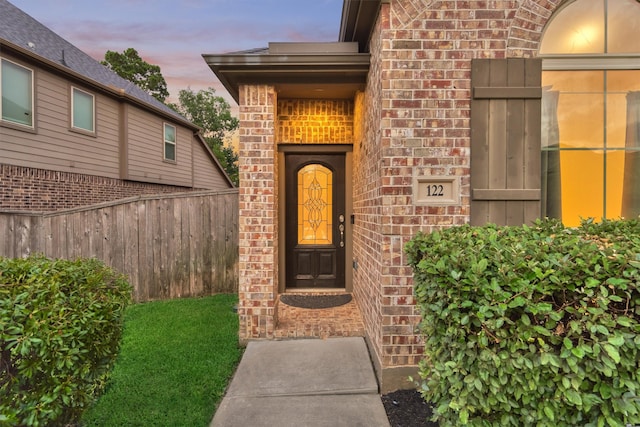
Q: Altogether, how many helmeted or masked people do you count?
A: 0